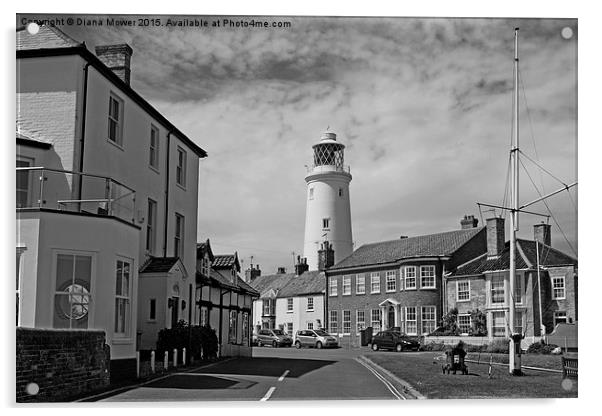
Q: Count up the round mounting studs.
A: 4